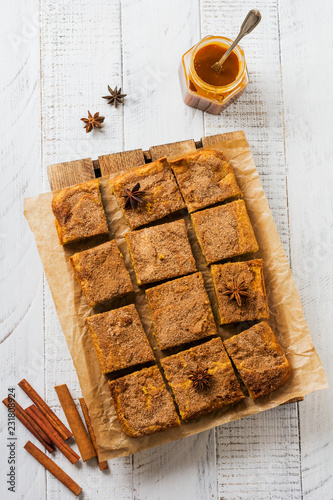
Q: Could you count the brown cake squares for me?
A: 12